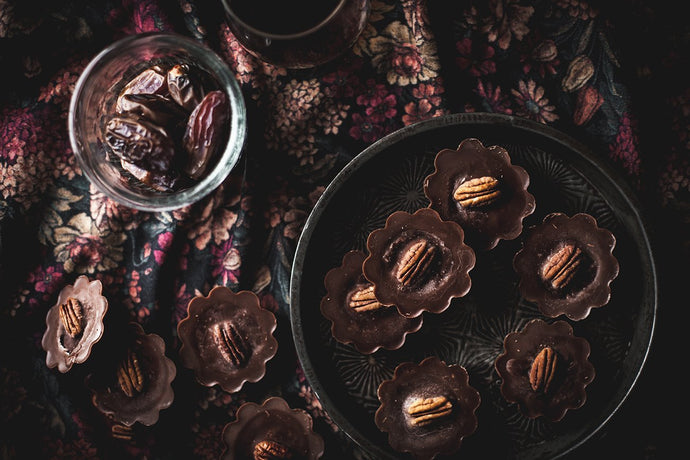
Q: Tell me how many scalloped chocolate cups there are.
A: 10